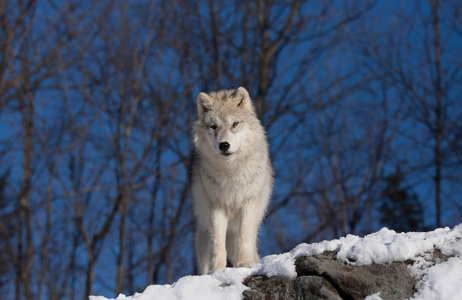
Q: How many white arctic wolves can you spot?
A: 1